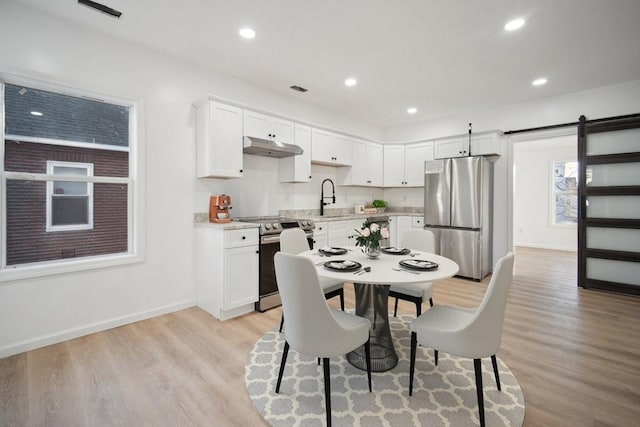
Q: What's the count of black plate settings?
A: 4